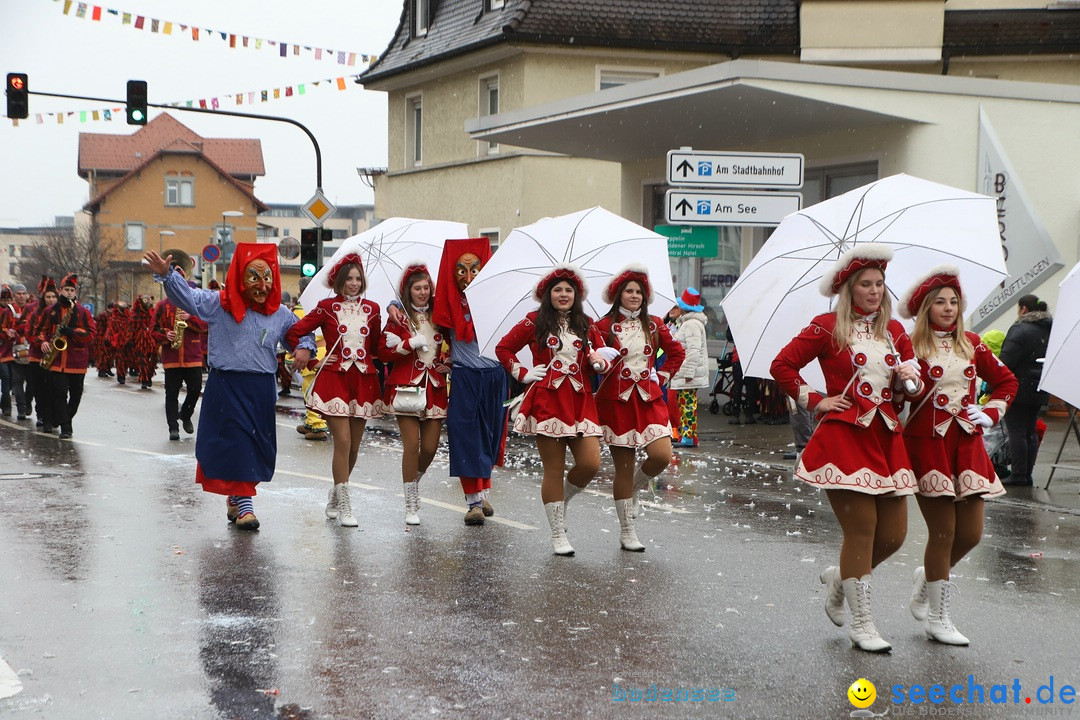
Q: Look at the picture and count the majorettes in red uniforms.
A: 6